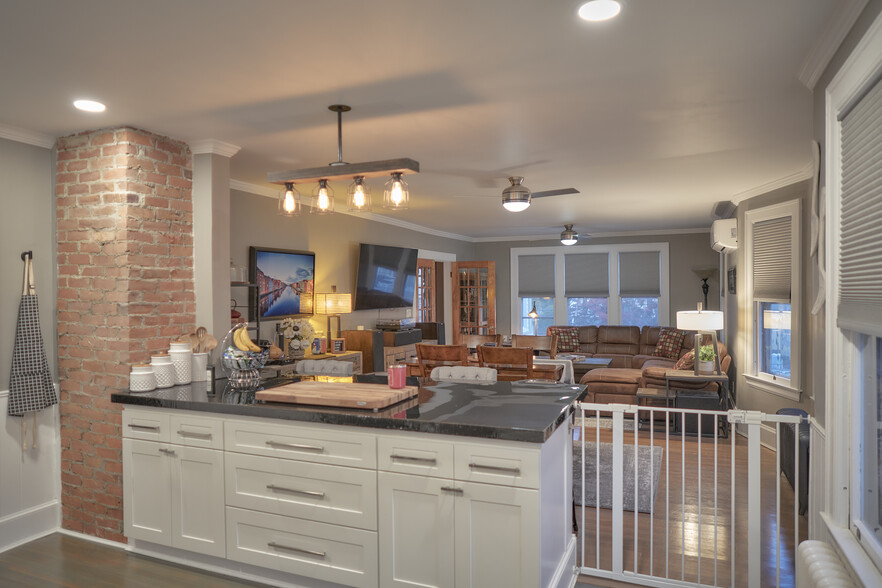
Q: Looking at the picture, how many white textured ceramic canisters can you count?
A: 3